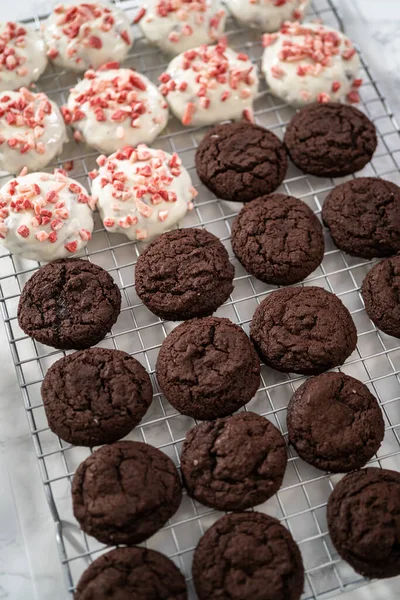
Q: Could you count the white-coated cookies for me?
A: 10